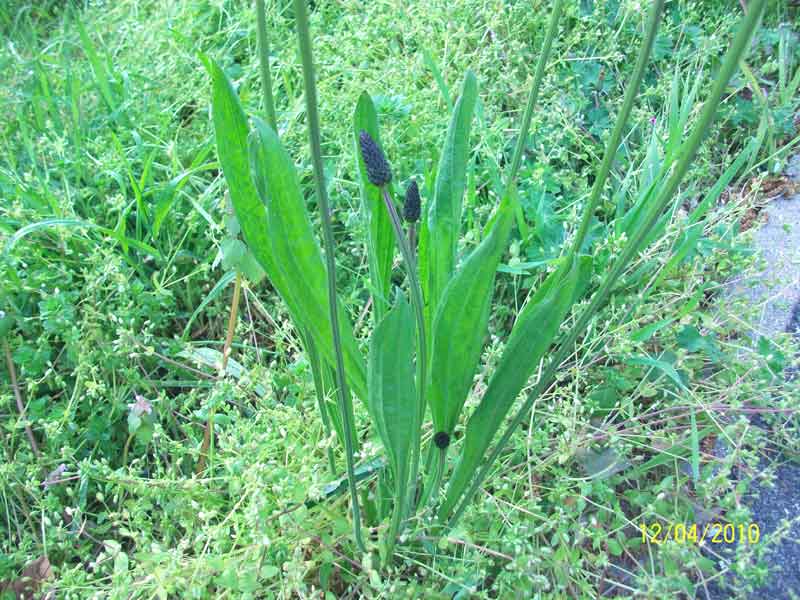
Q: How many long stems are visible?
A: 5